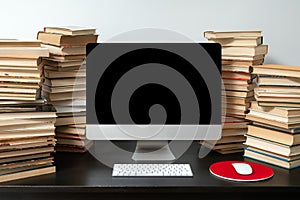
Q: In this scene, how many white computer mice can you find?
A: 1